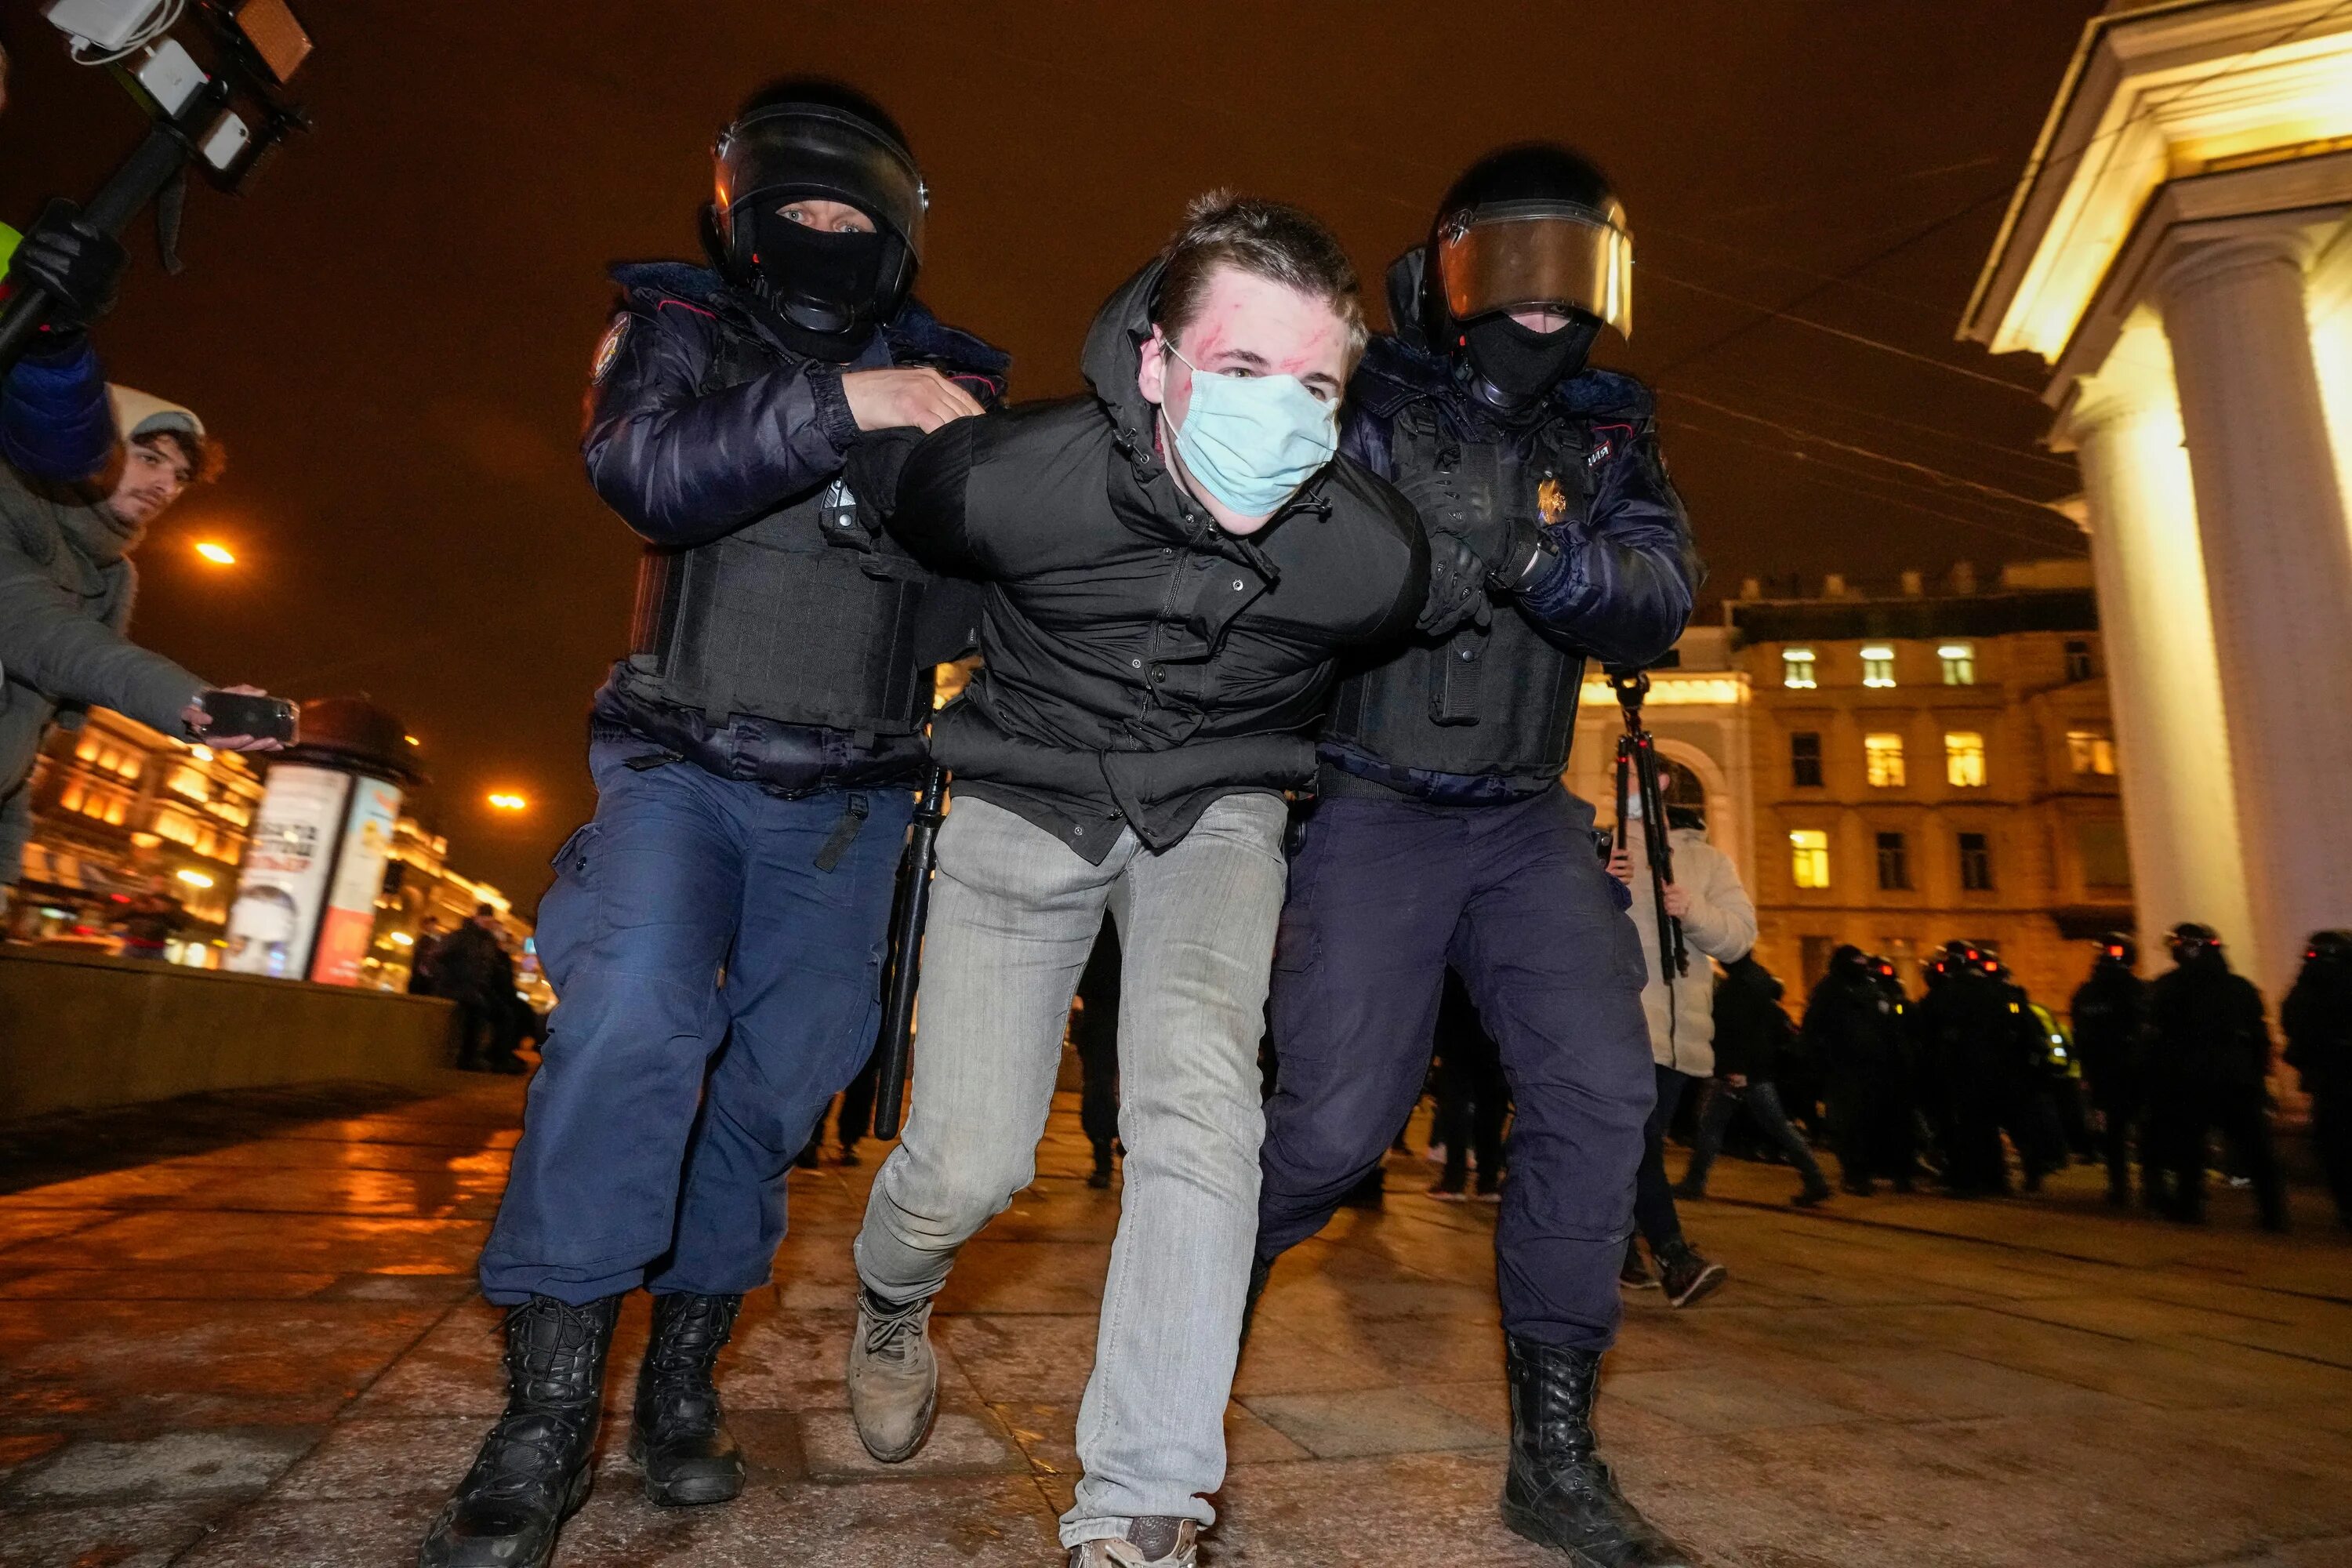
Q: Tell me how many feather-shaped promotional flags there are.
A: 0